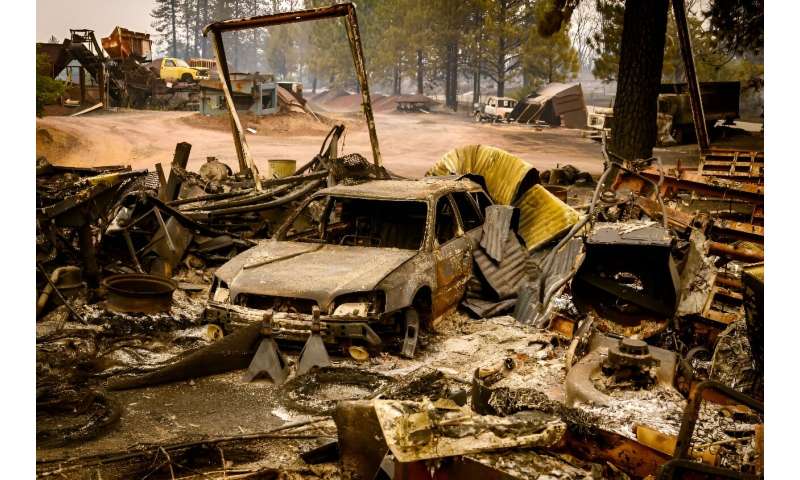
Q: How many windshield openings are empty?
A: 1